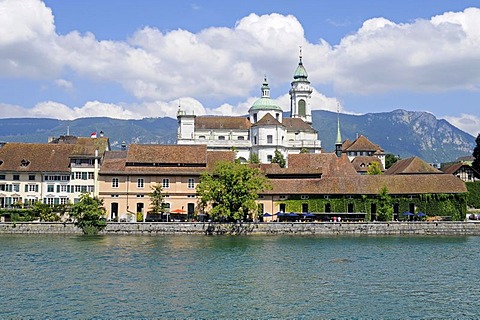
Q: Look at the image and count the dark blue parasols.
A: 6